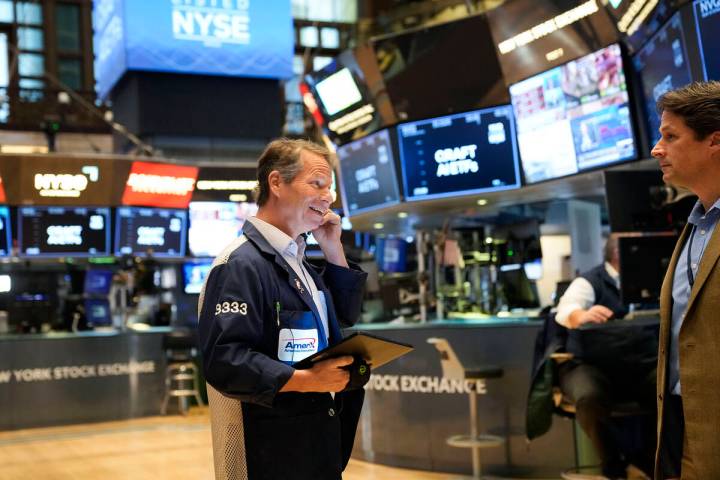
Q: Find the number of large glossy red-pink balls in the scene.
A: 0